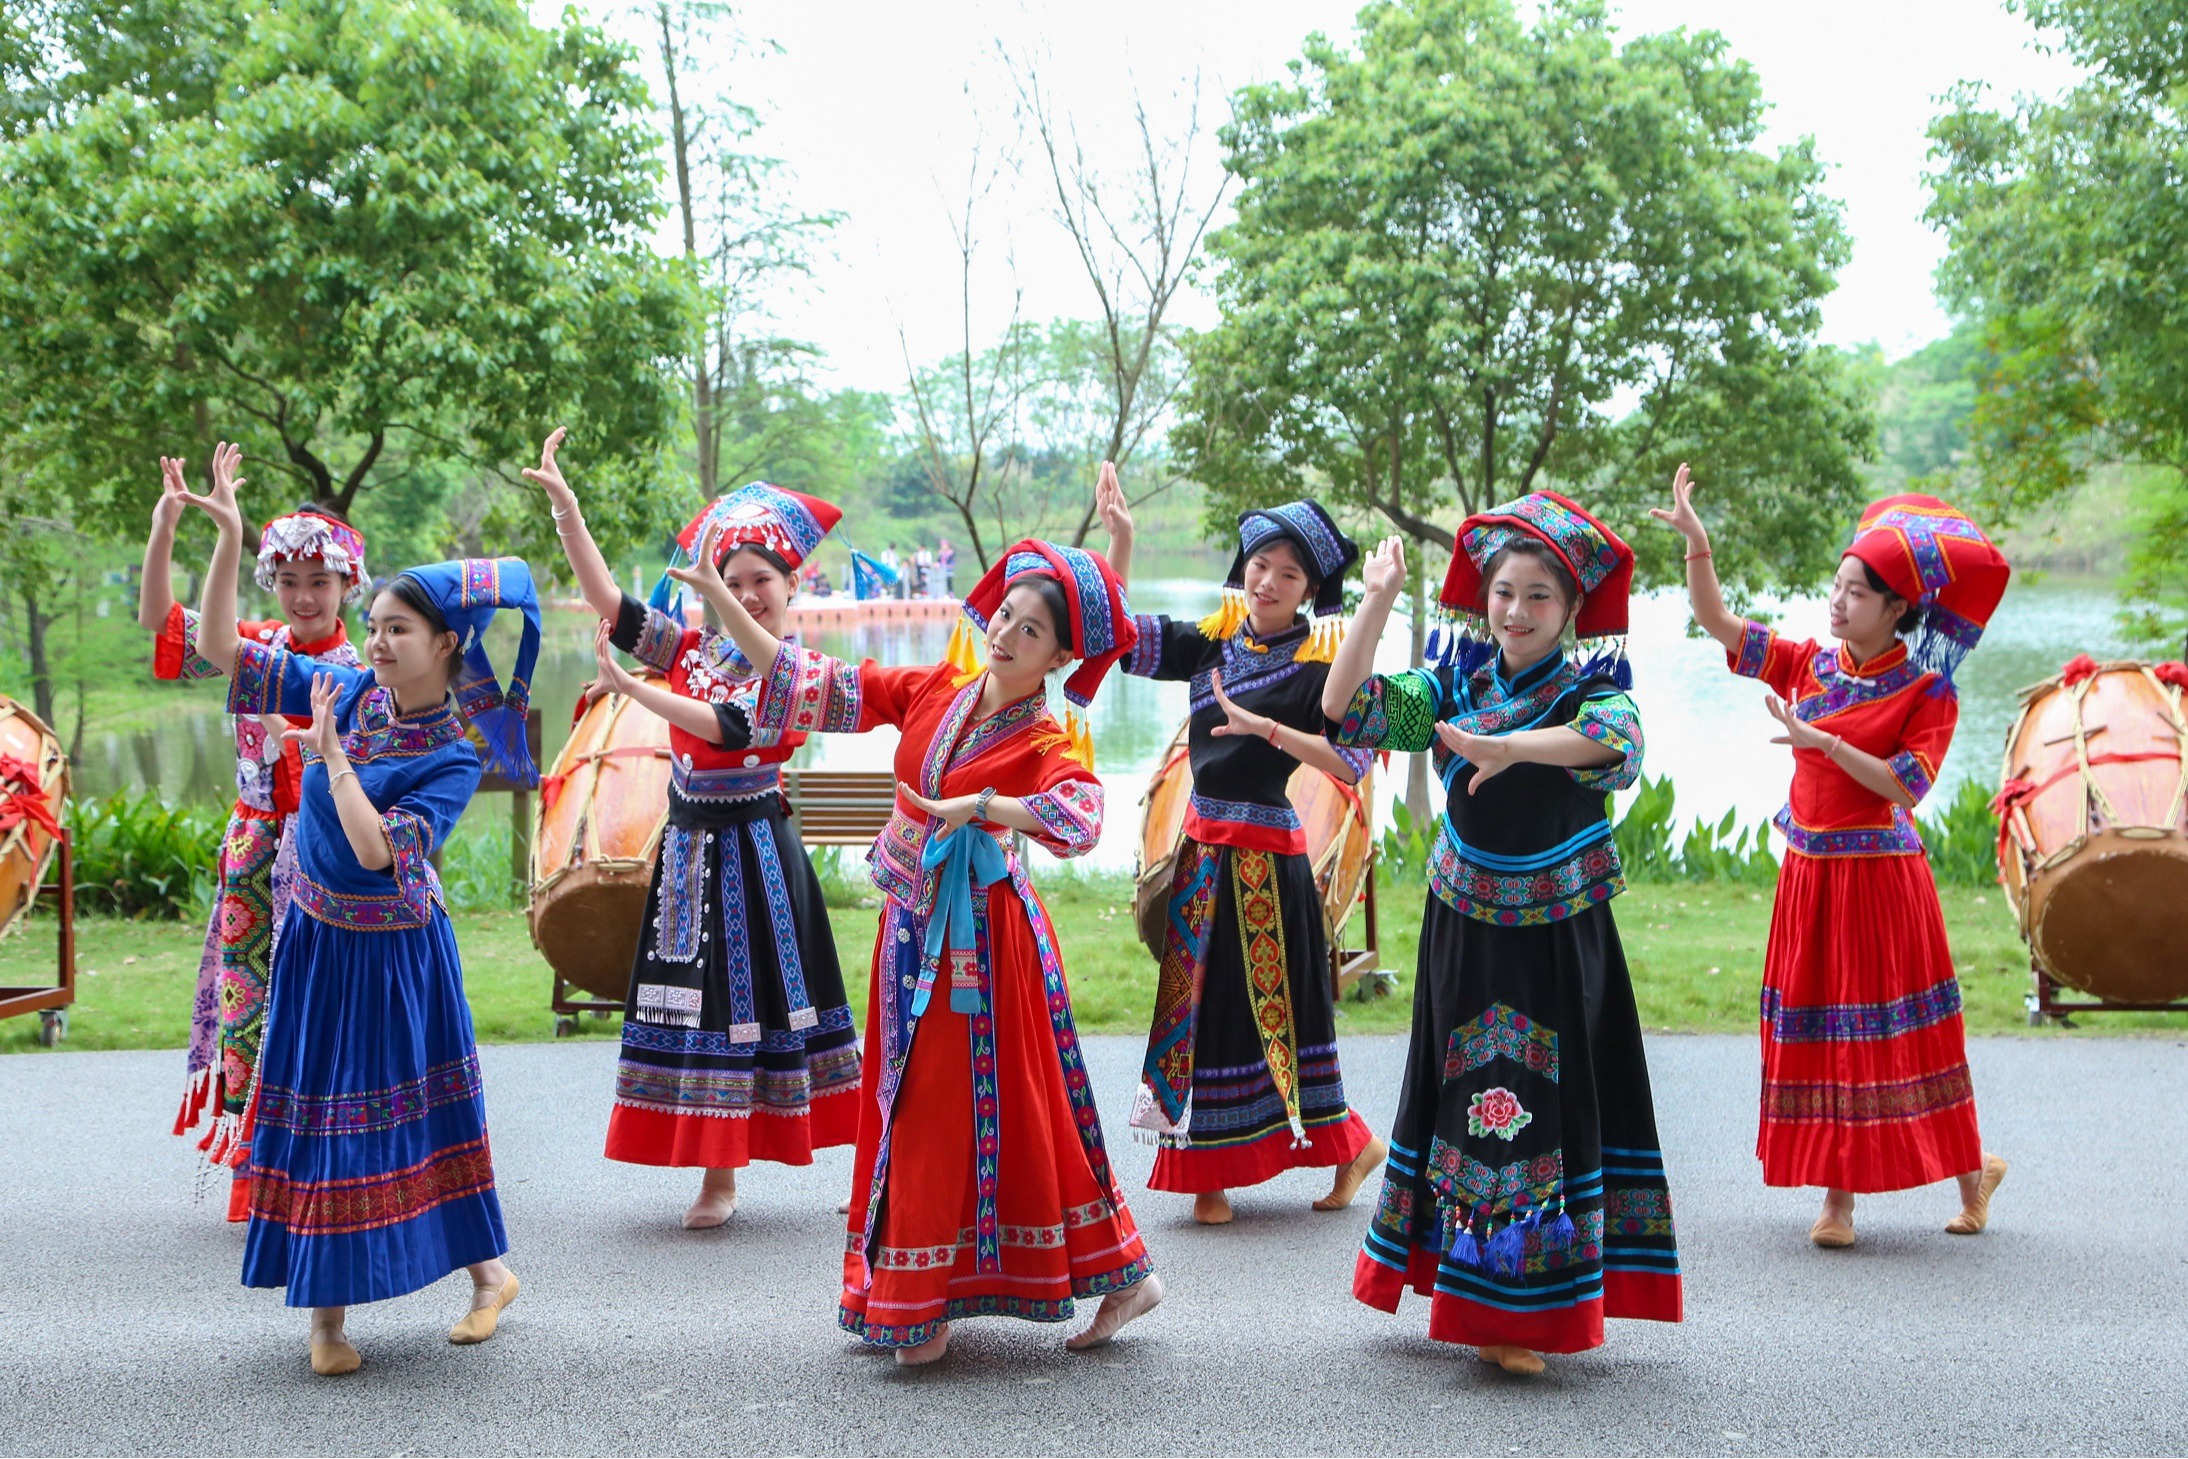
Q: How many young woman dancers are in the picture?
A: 7